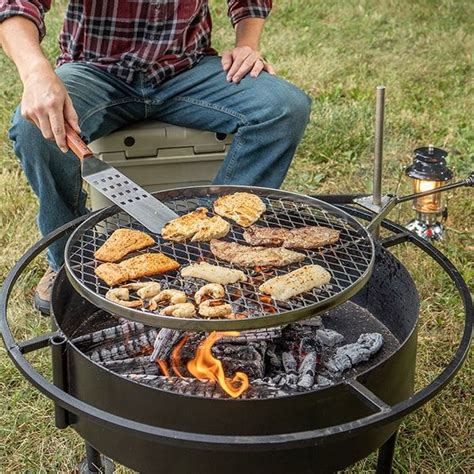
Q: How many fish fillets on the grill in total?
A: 4